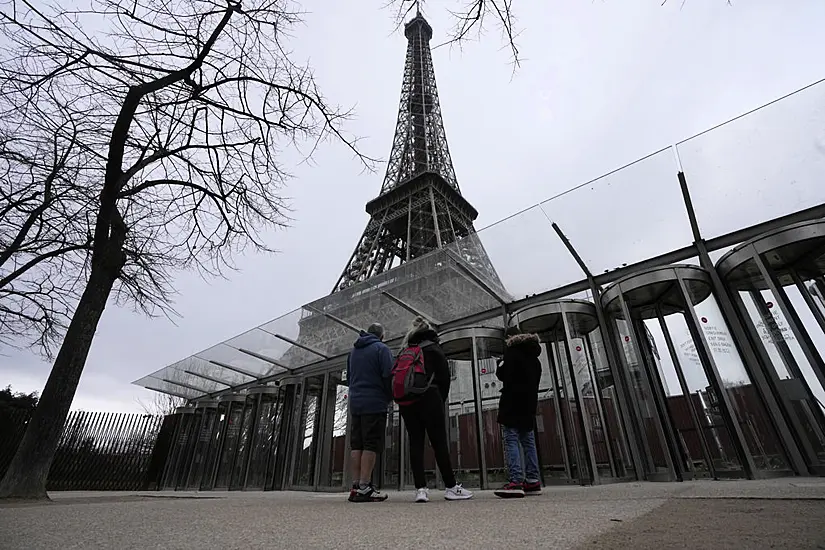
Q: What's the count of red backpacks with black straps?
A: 1